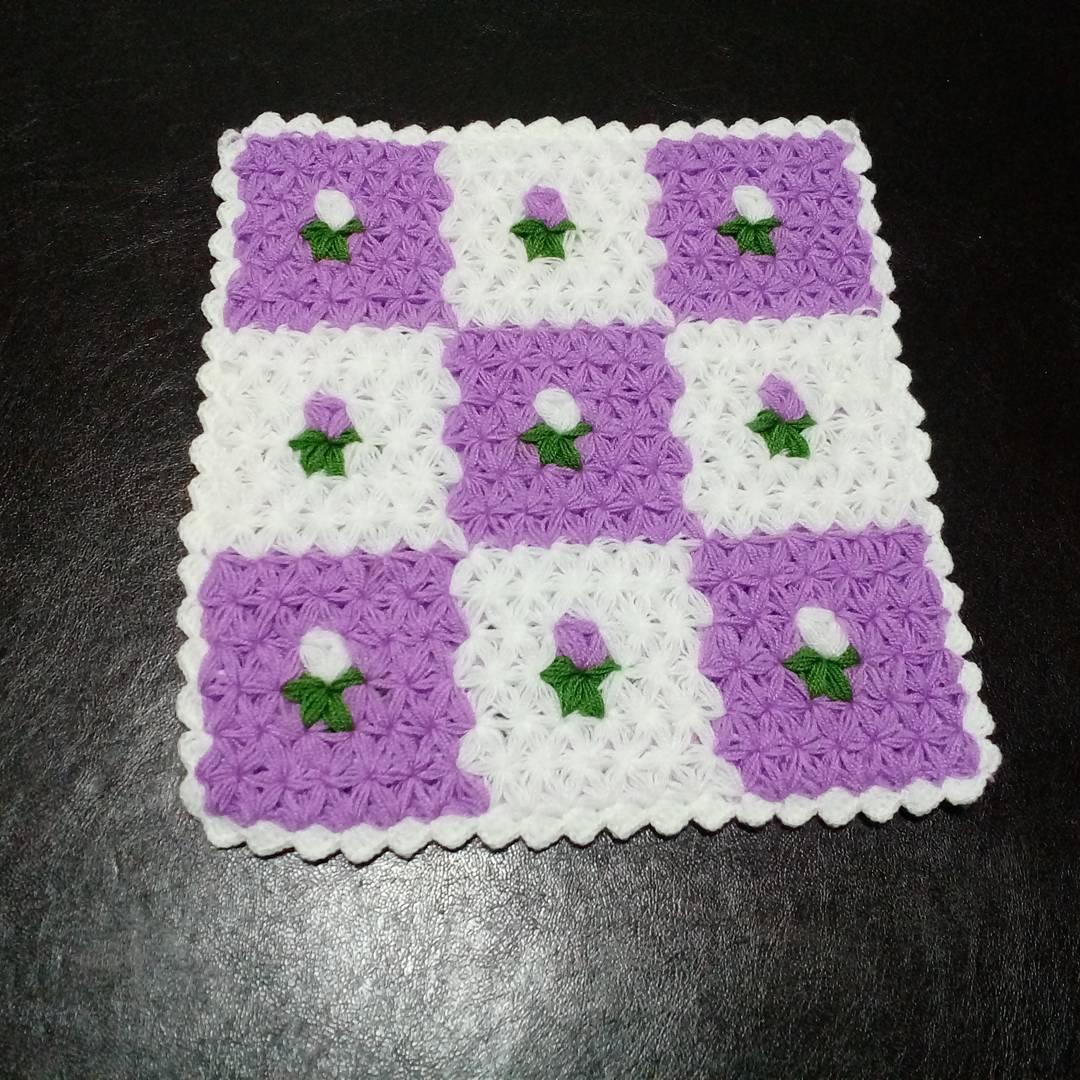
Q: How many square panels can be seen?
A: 9